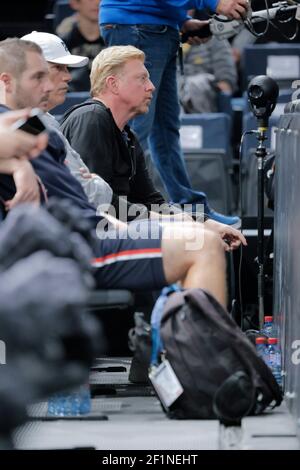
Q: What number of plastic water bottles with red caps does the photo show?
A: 3